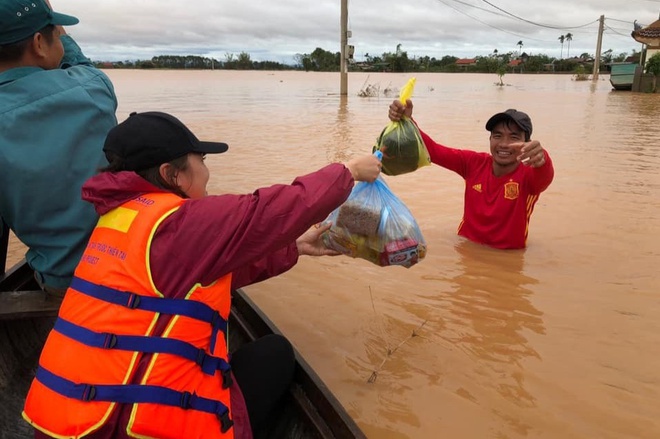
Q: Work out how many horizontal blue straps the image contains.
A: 3